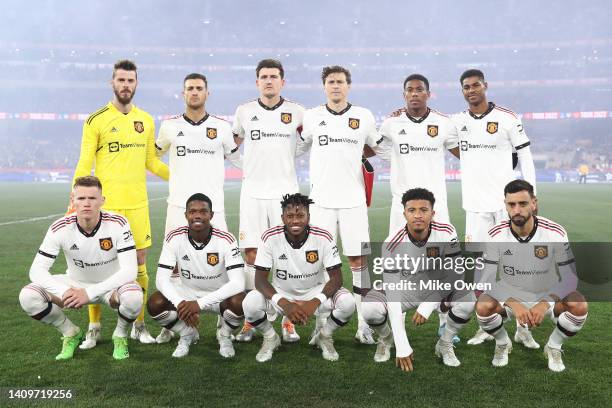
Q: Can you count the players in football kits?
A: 11